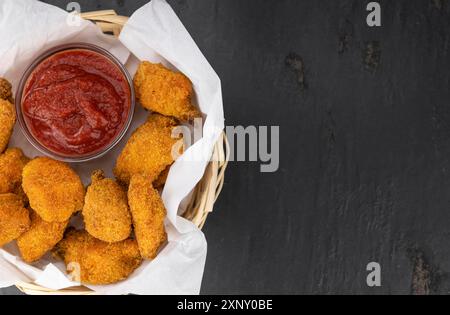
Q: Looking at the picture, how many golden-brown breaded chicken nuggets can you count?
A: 10